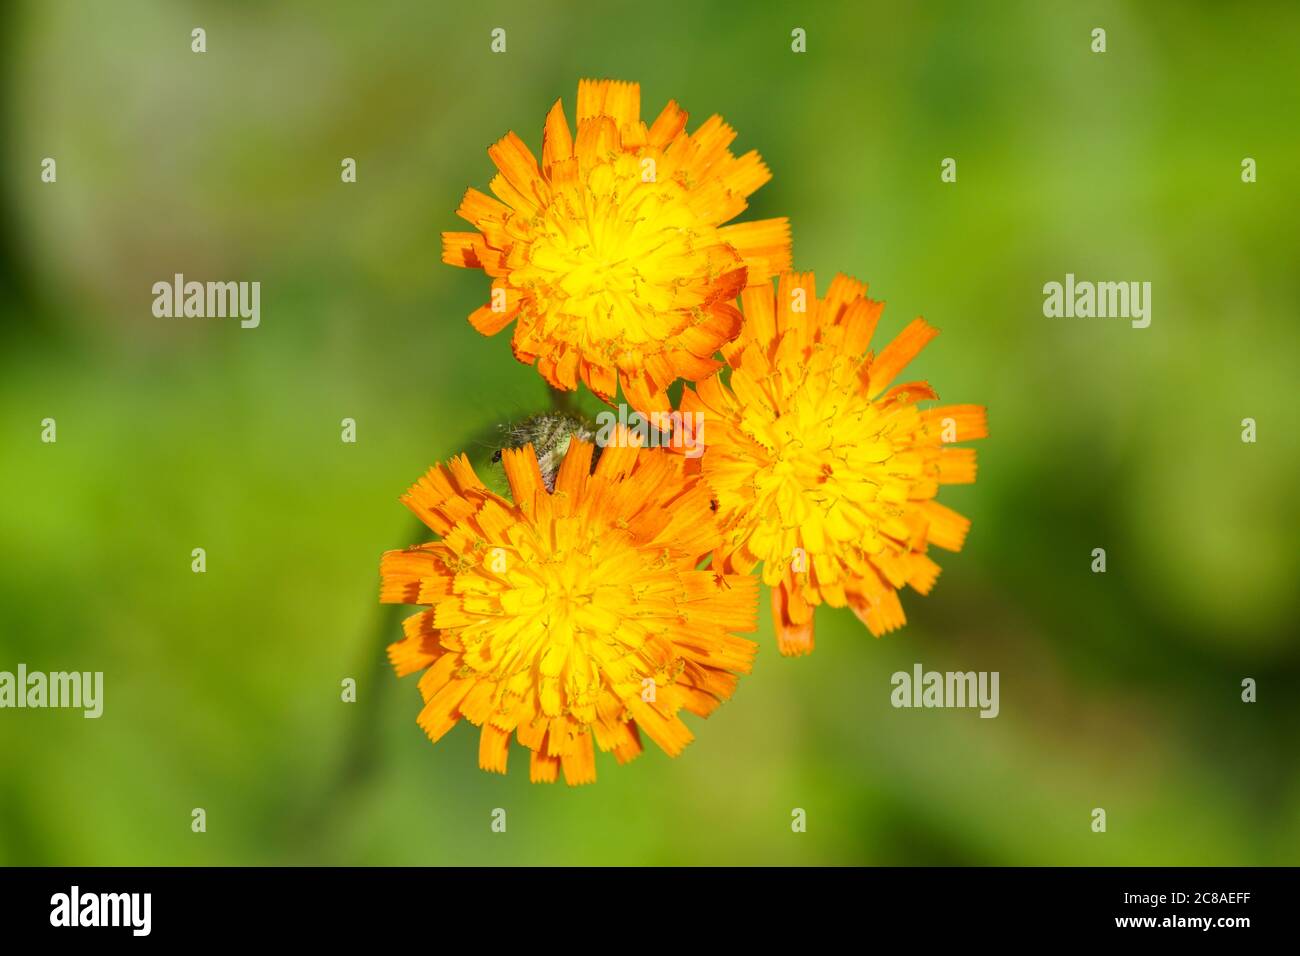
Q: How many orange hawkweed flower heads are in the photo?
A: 3